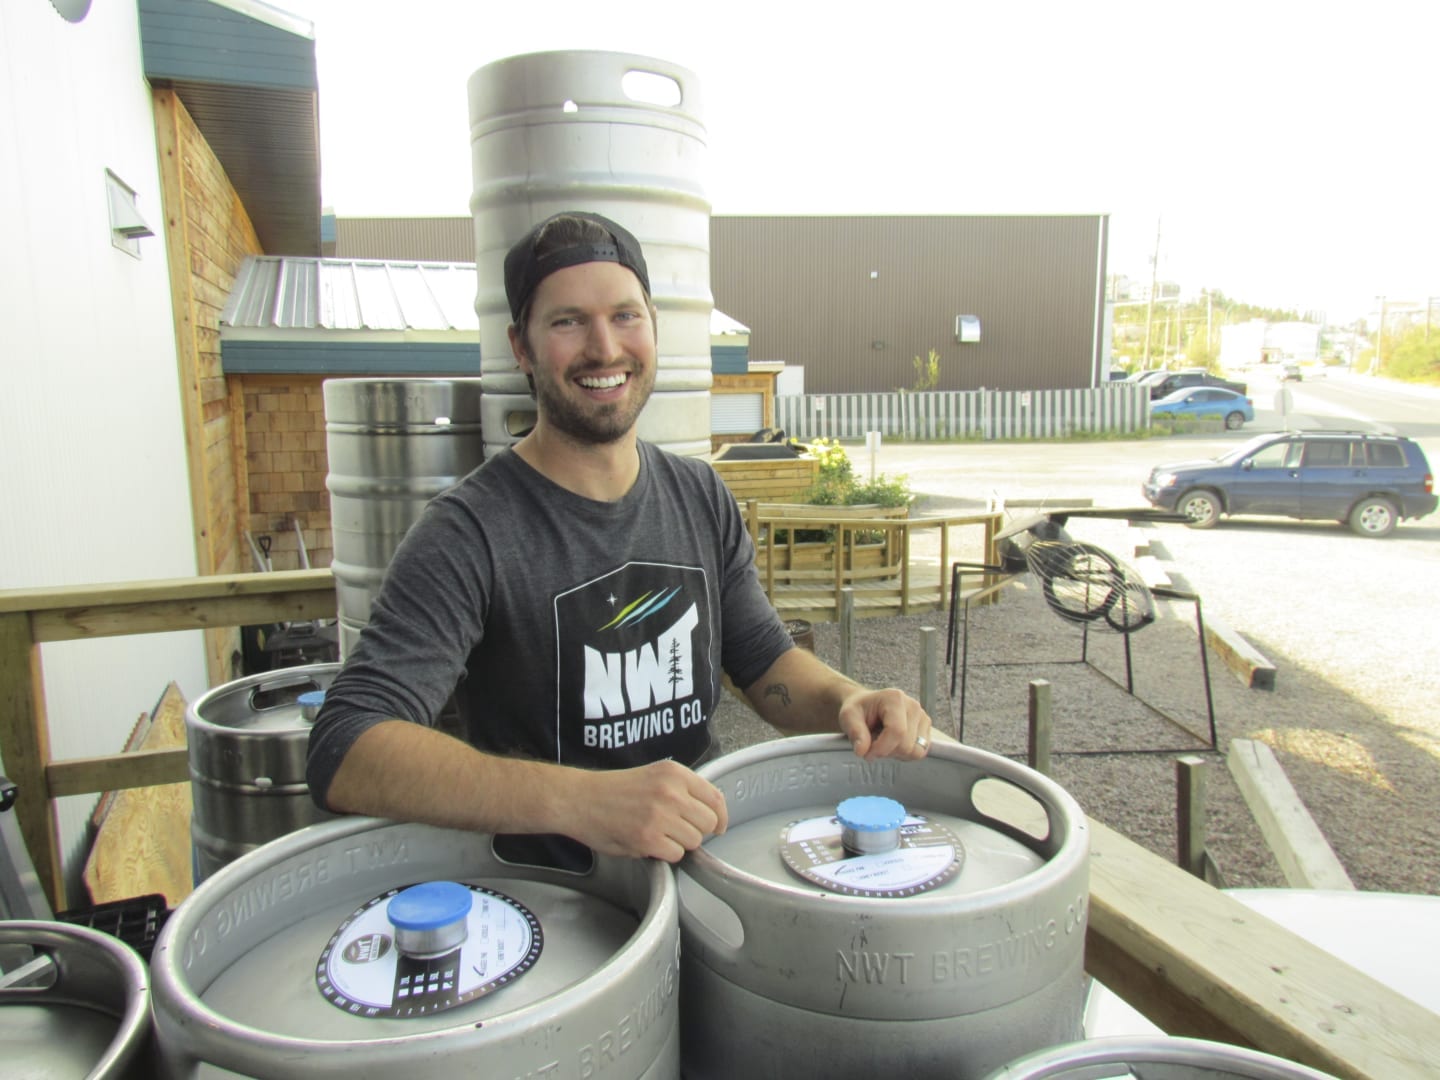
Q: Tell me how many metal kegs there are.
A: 8